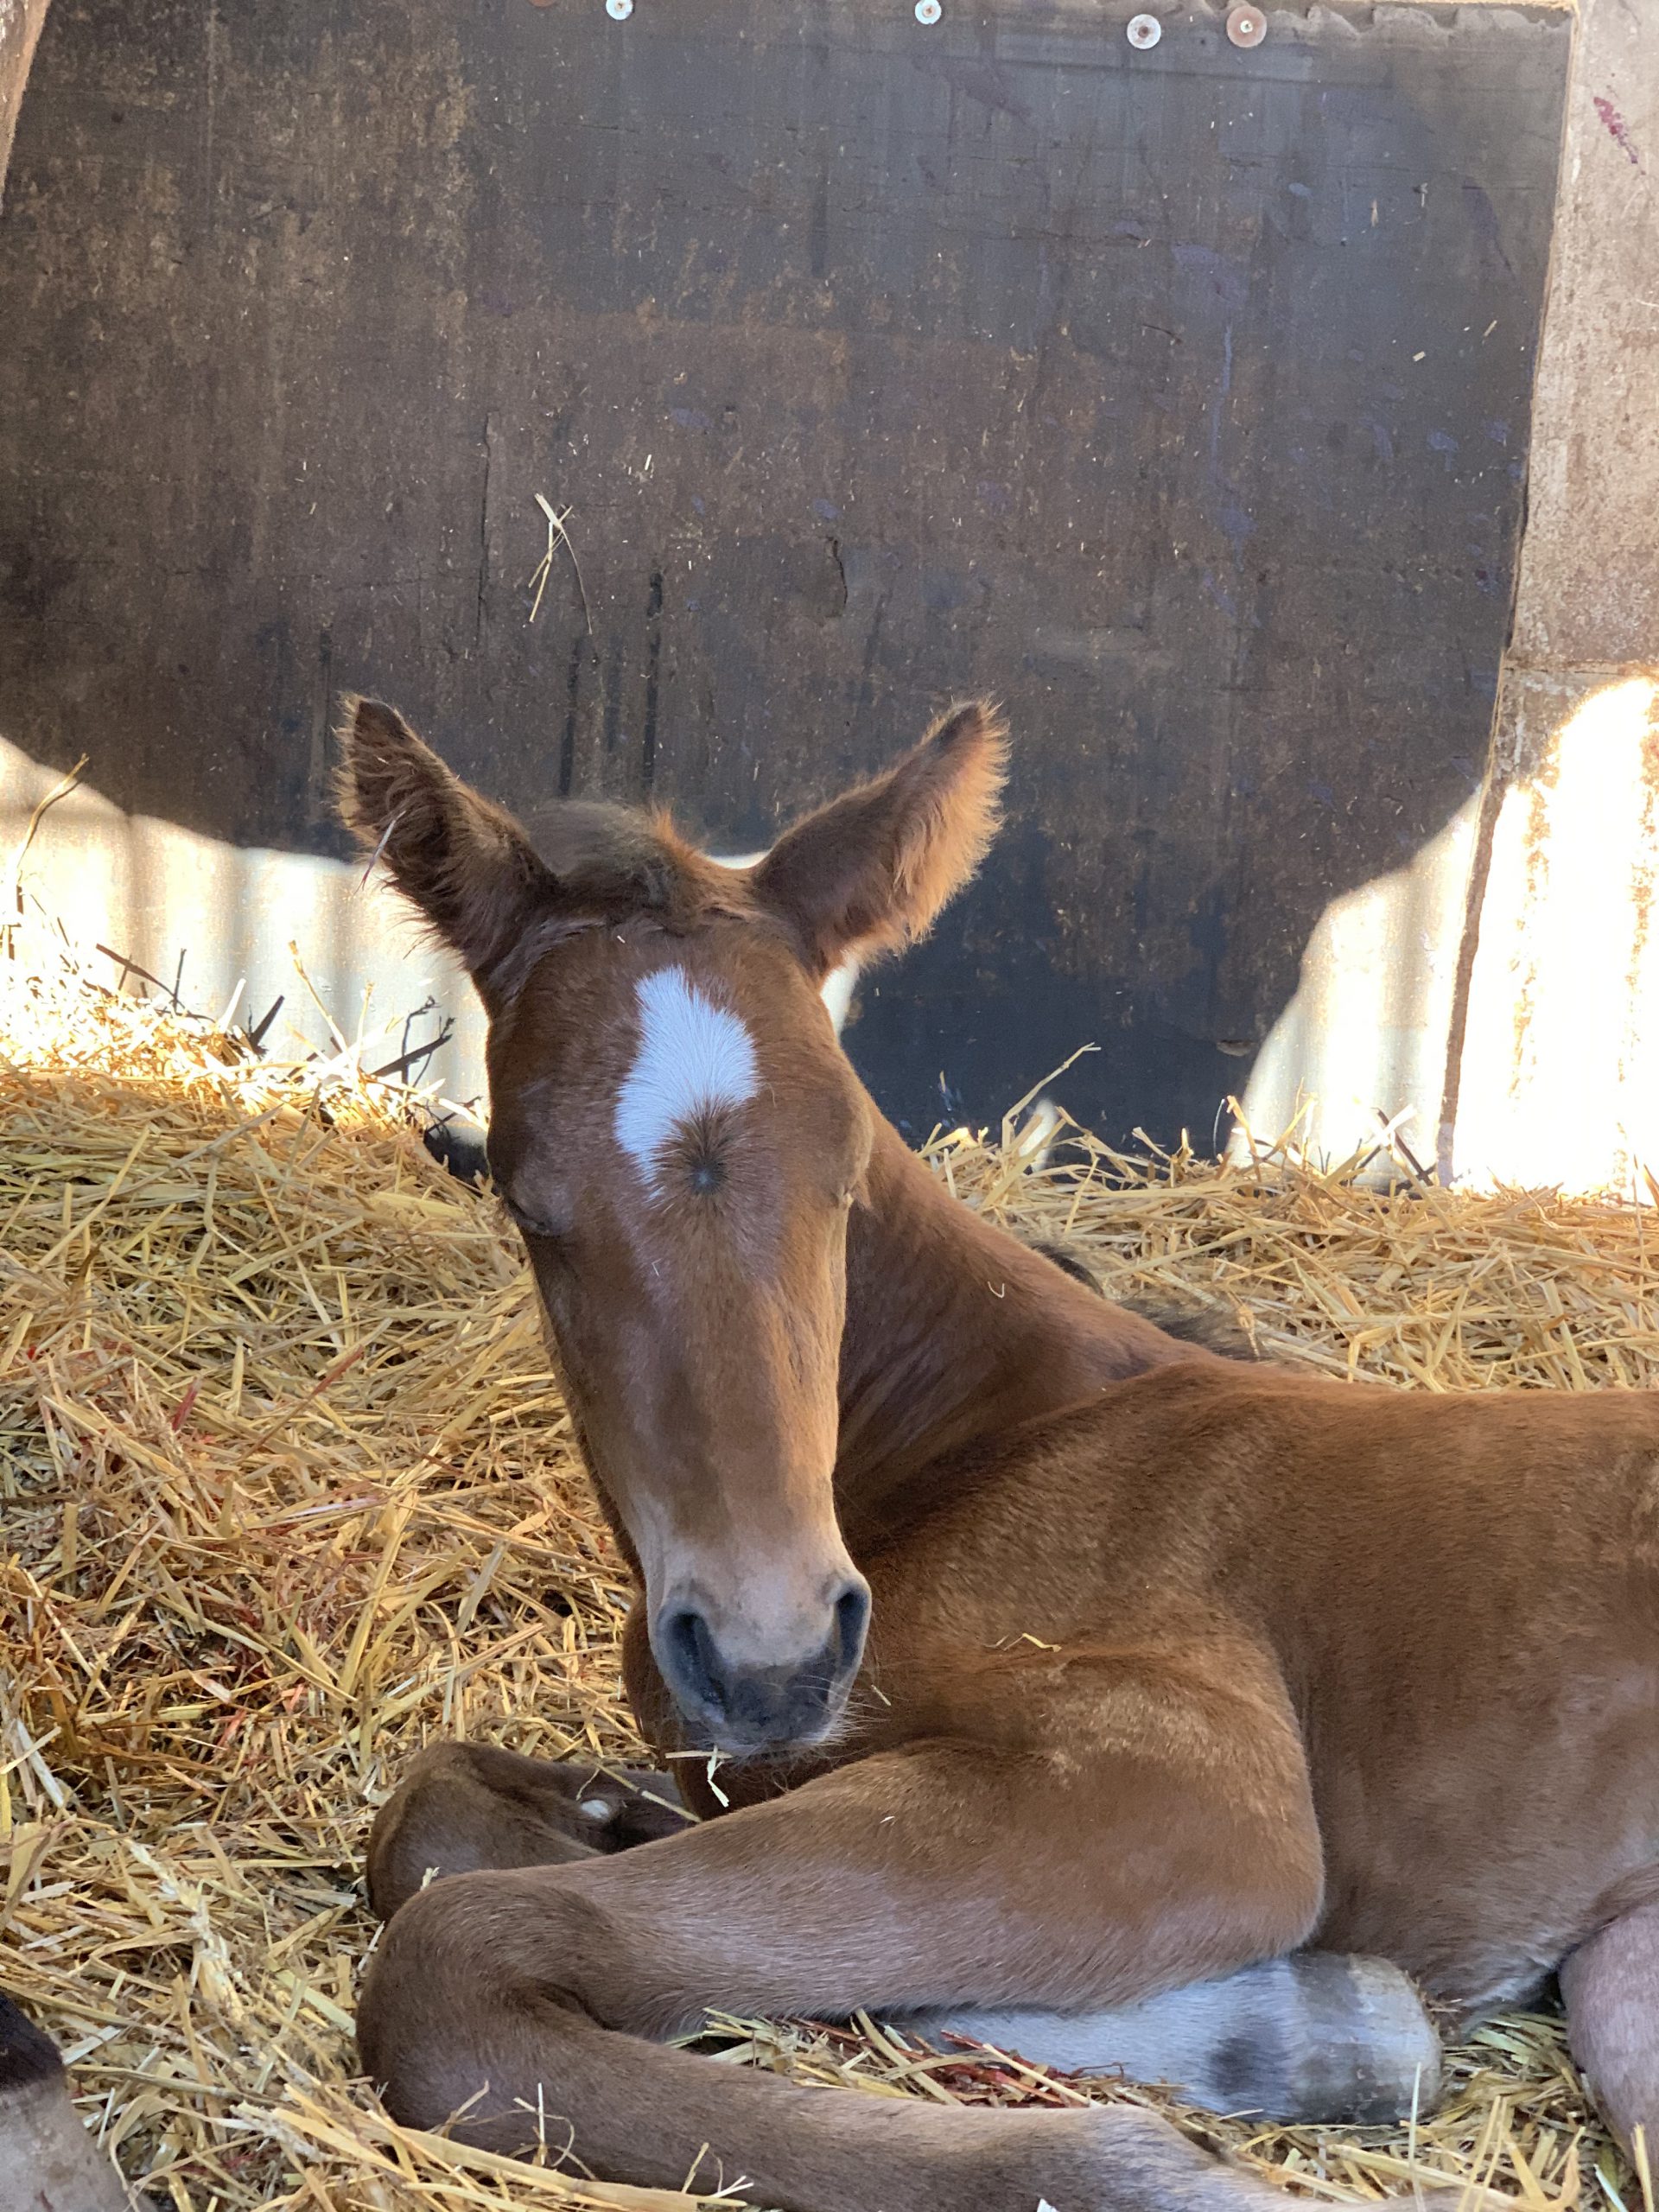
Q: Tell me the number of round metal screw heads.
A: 4